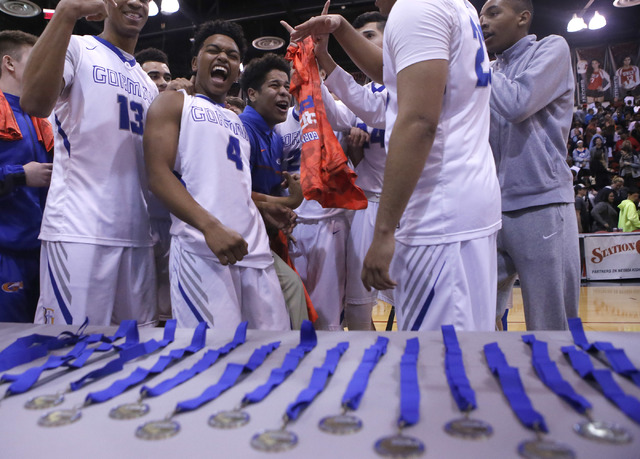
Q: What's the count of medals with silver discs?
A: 11